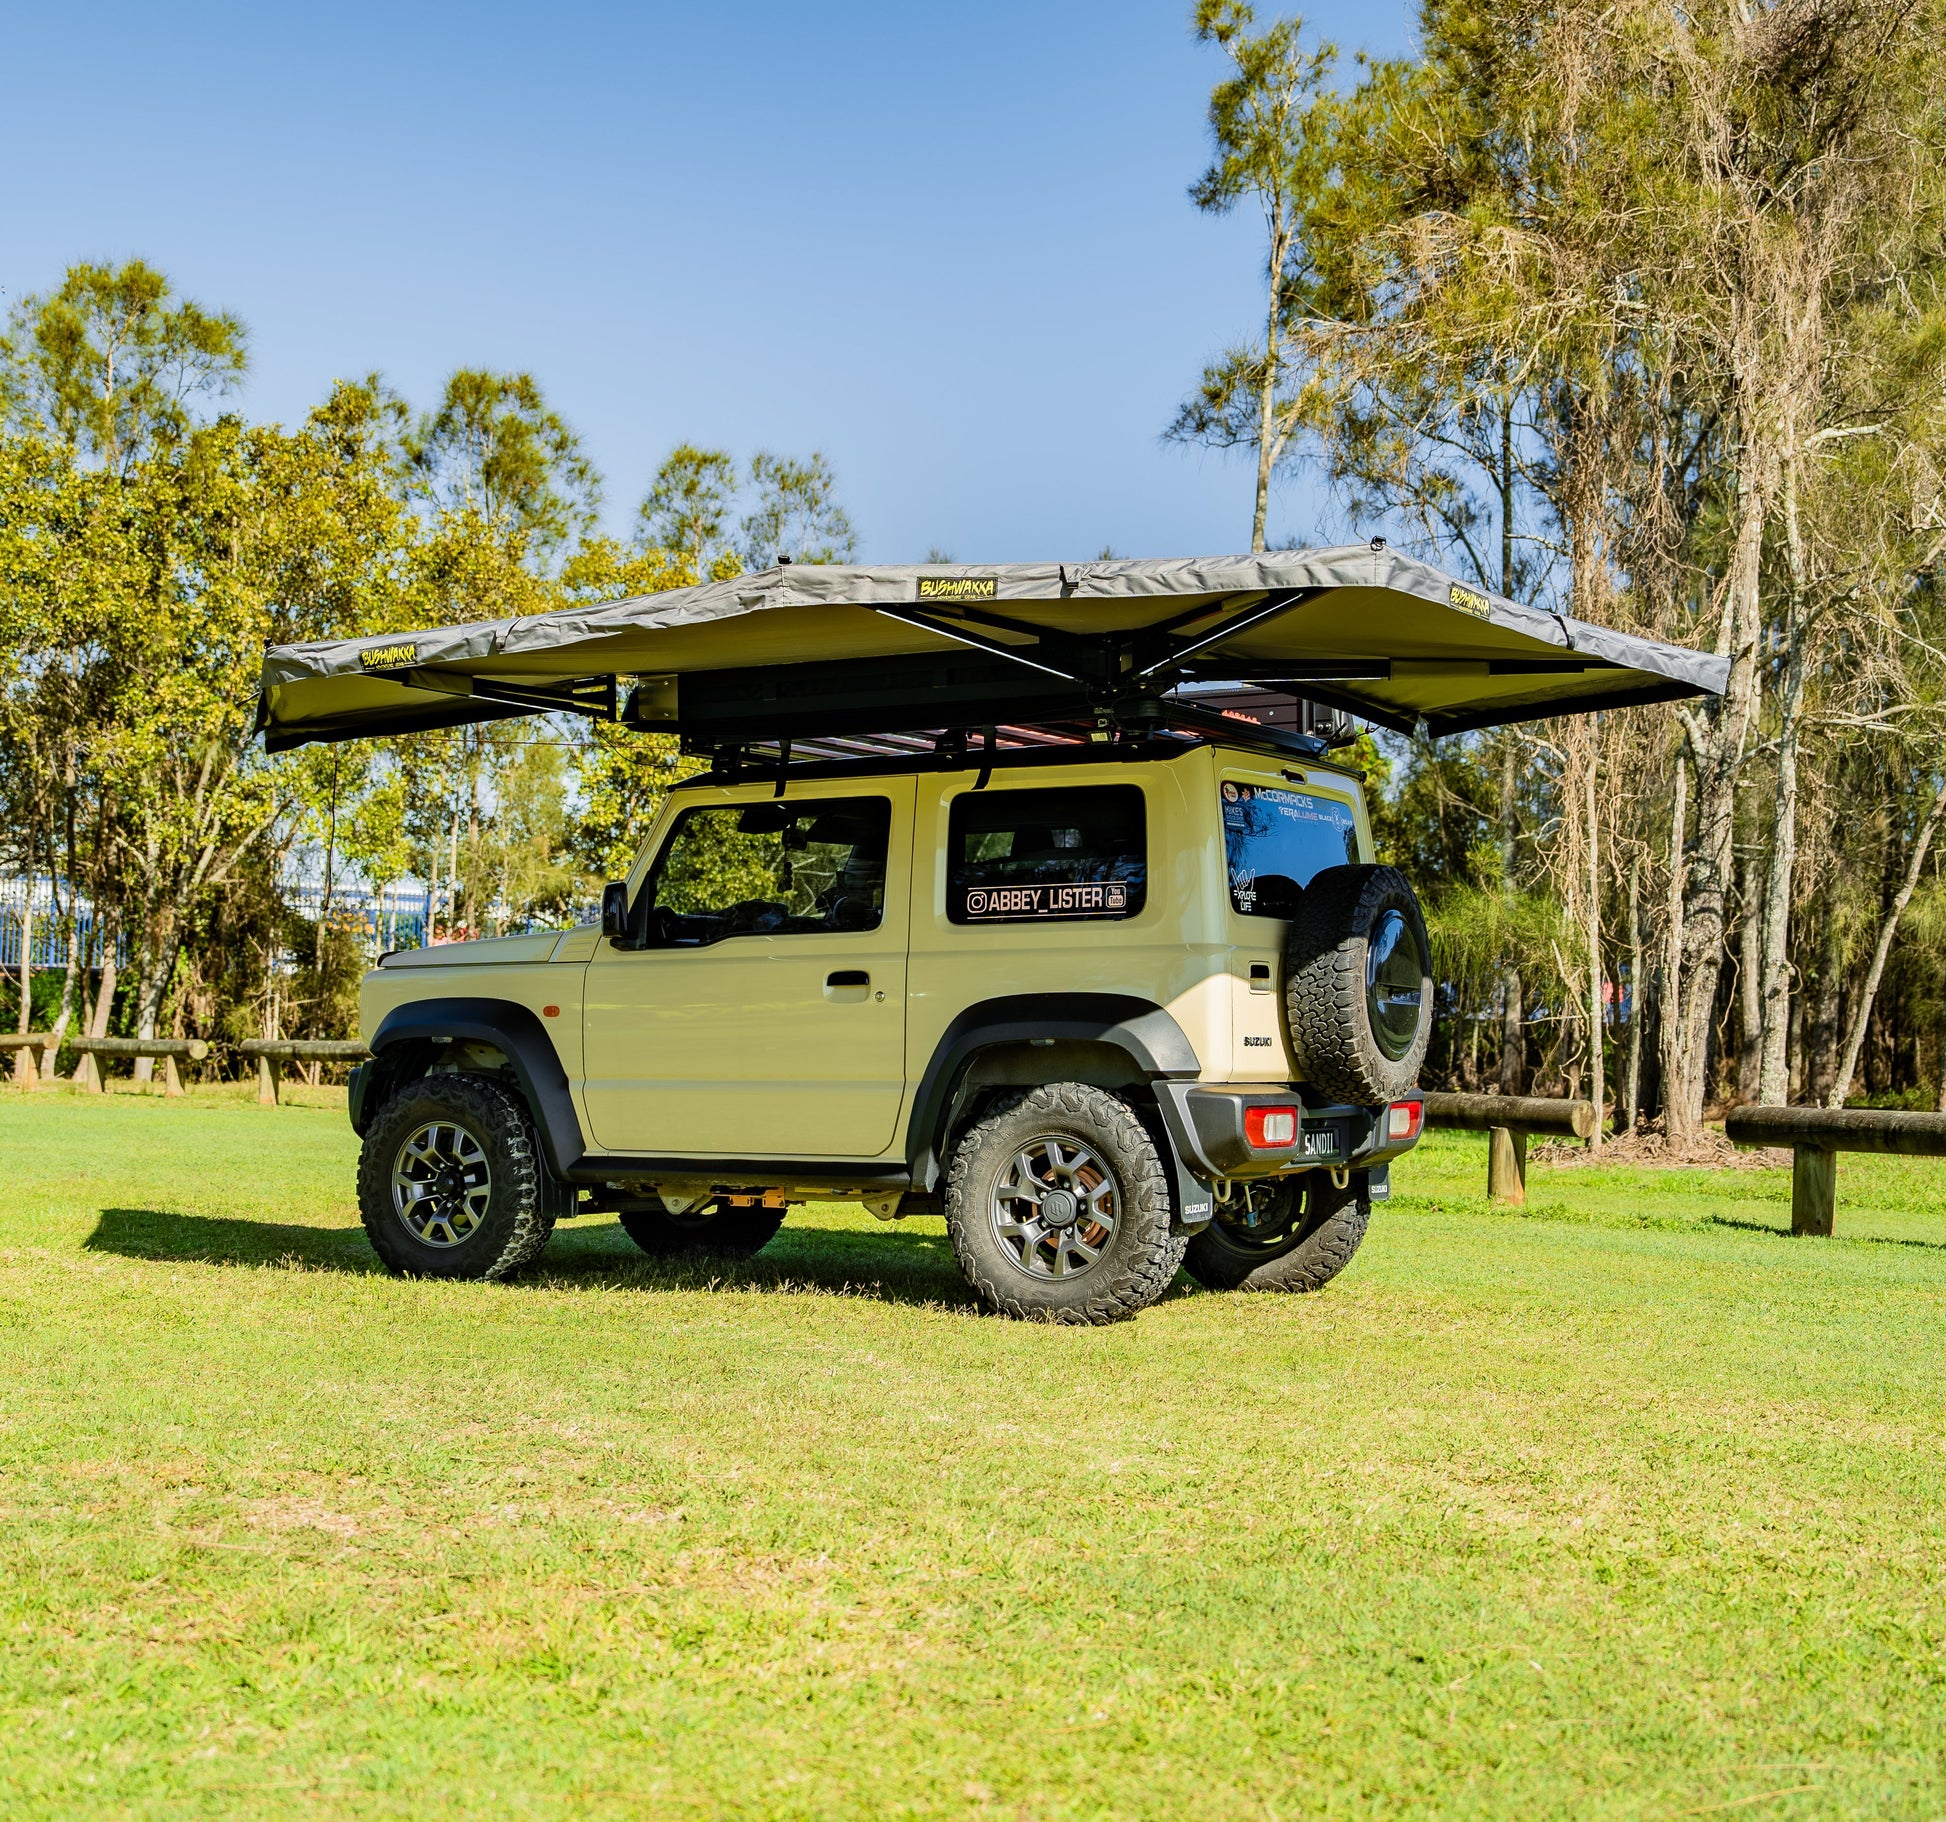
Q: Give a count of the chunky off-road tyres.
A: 5